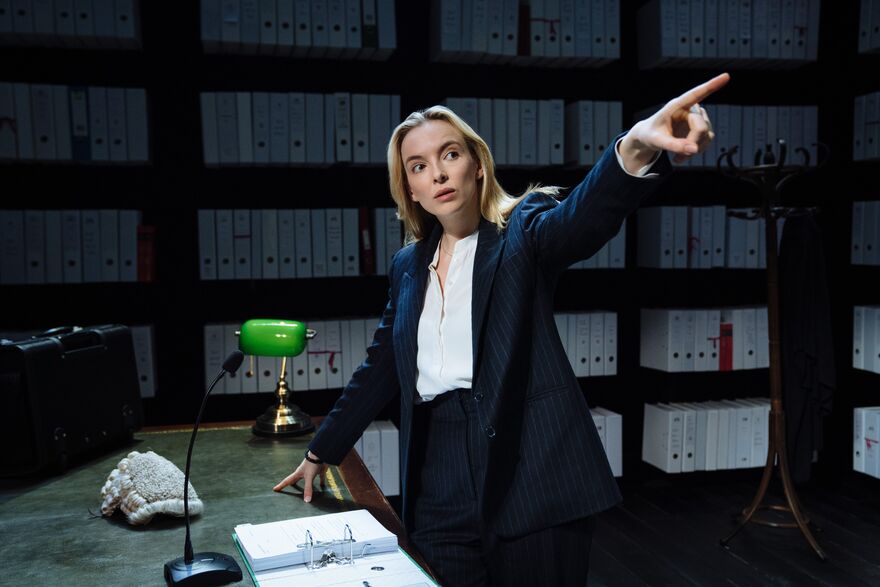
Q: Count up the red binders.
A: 4